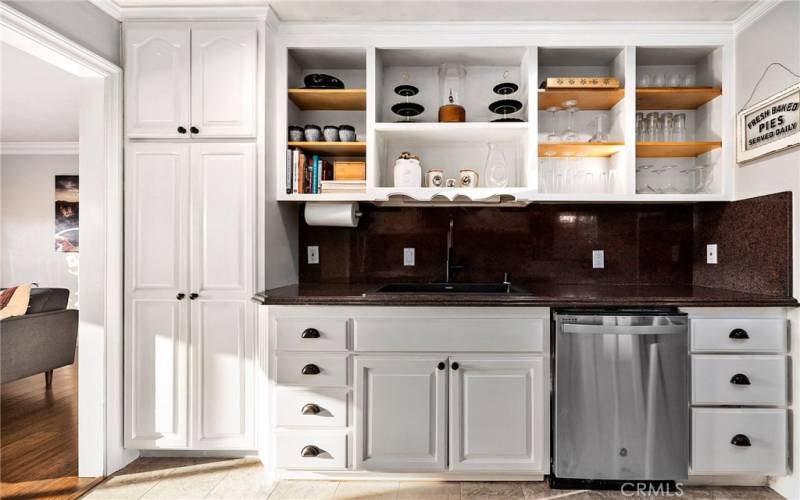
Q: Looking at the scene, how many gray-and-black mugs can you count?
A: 4